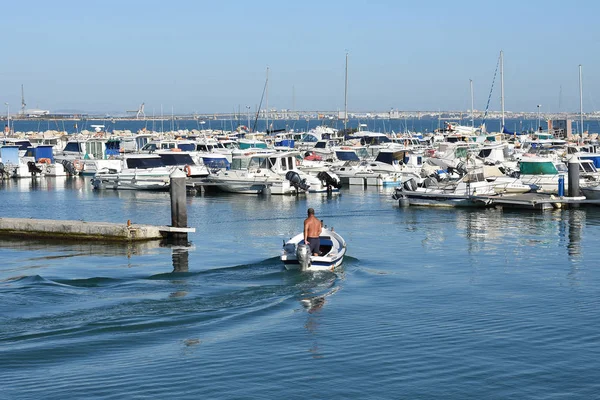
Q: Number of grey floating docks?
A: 2